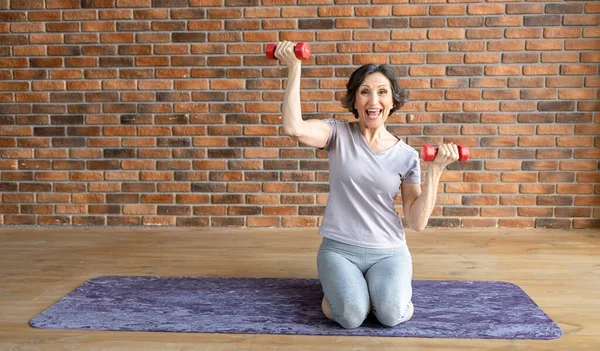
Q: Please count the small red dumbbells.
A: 2